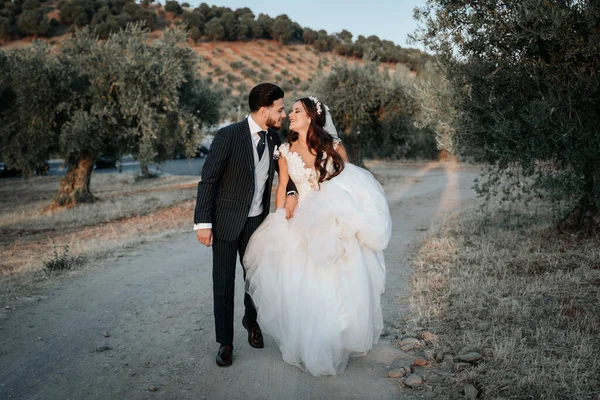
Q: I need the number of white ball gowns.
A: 1